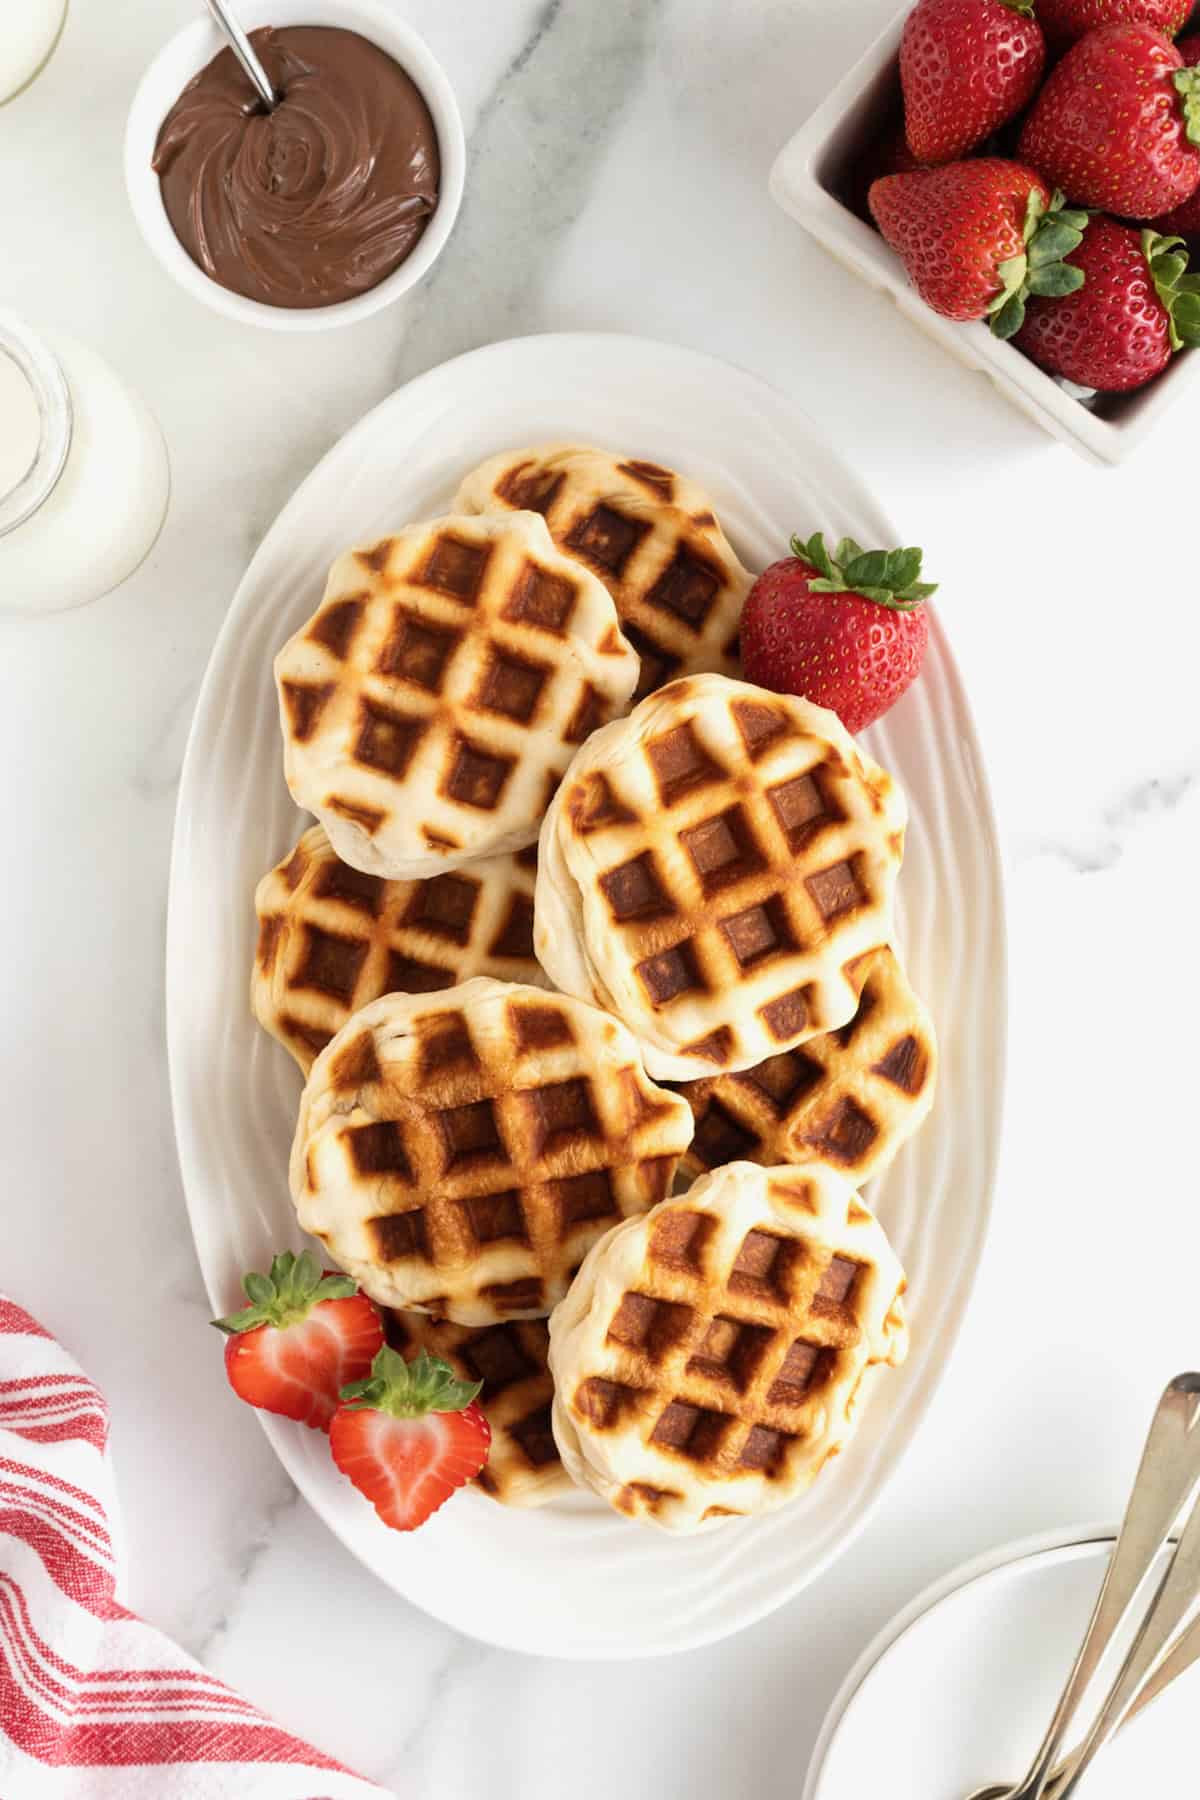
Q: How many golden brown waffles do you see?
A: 8